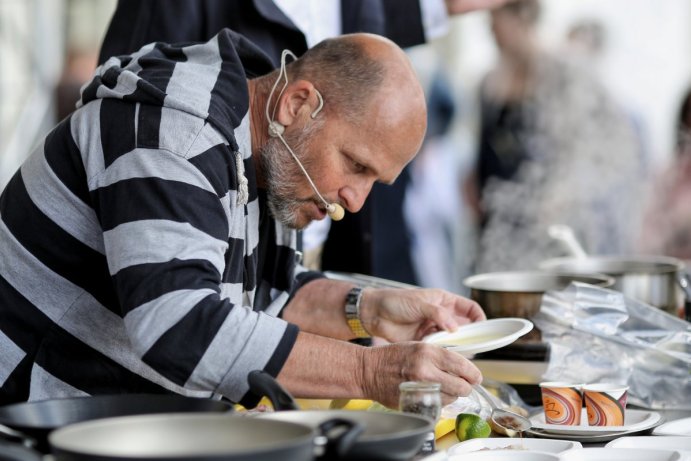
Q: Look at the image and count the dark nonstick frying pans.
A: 3